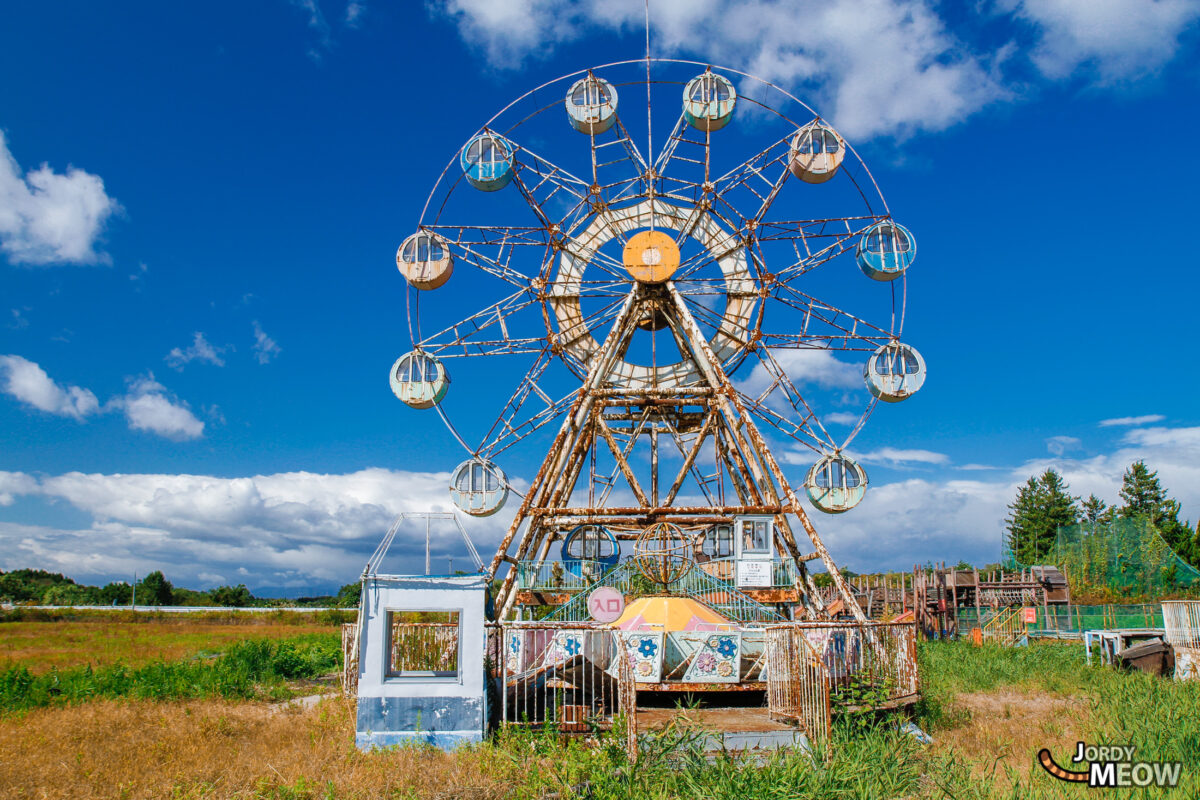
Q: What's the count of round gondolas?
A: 12